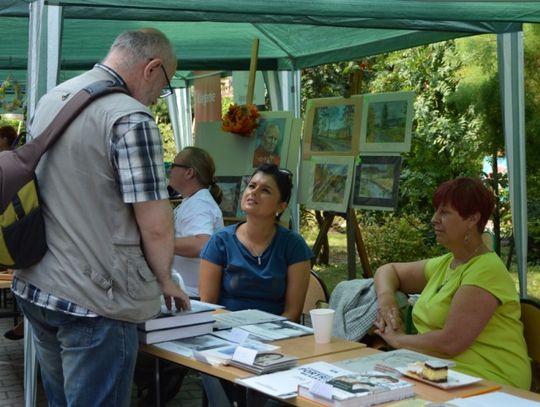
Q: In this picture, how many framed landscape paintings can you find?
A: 4